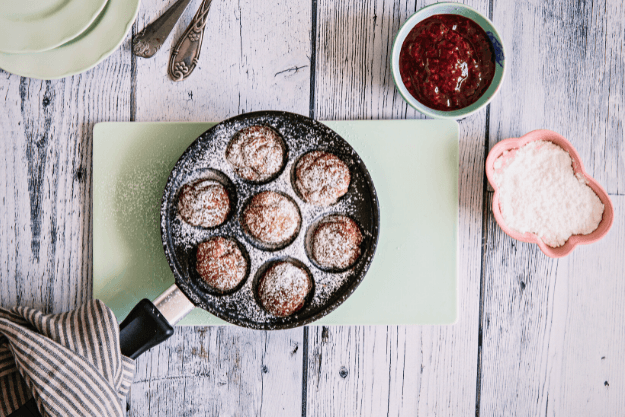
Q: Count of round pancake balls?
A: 7